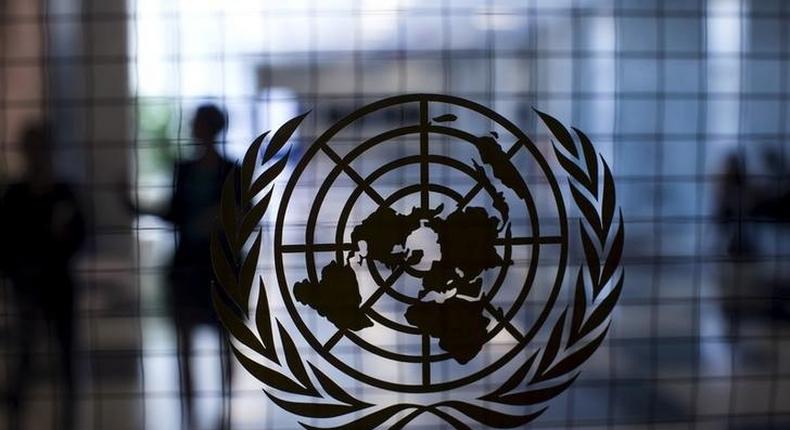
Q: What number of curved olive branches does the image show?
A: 2